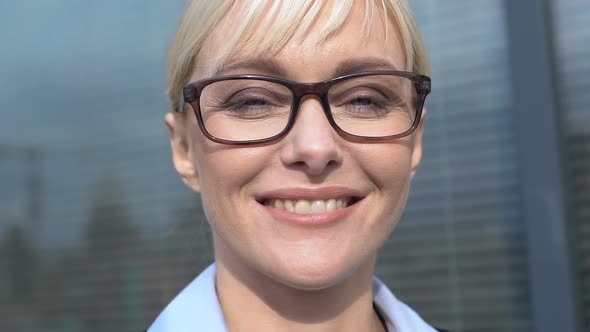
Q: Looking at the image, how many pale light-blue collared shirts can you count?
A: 1